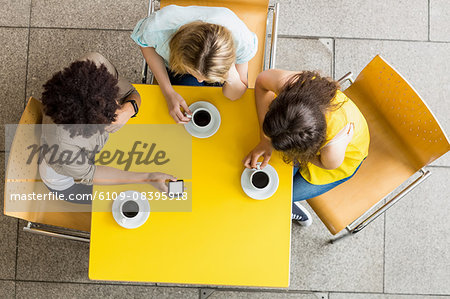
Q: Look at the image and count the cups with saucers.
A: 3